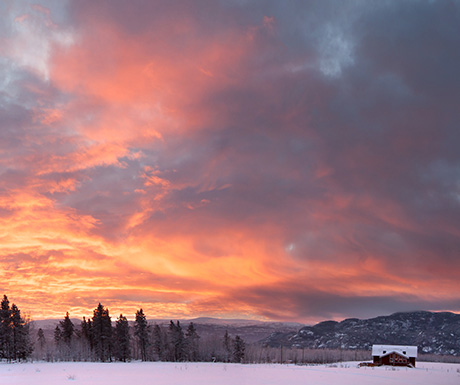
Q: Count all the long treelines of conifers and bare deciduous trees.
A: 1